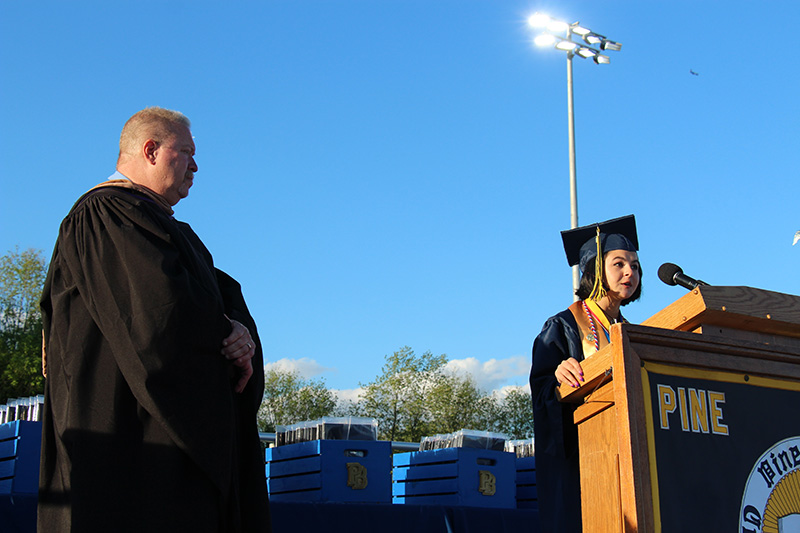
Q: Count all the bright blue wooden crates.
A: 4